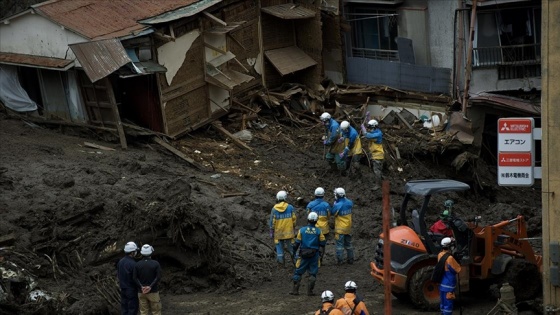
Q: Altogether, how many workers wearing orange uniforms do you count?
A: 3